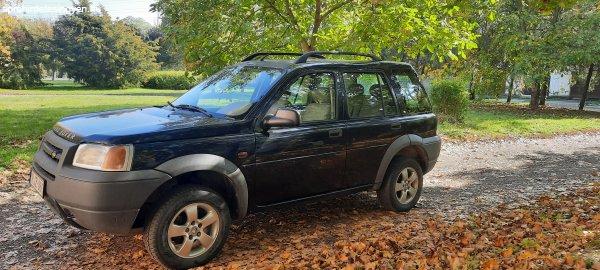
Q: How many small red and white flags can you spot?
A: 0